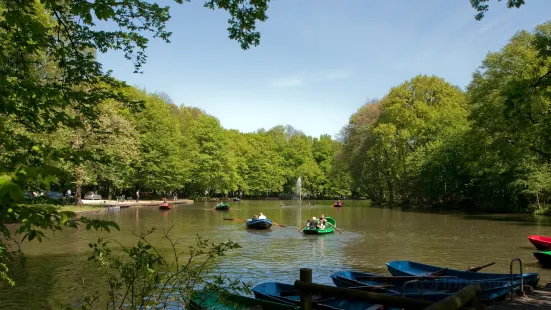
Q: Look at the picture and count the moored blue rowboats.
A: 3